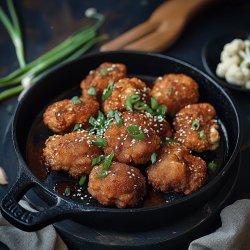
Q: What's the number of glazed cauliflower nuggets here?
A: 9